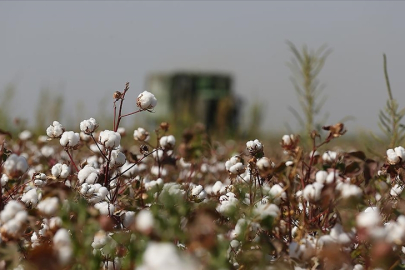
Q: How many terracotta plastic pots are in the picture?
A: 0